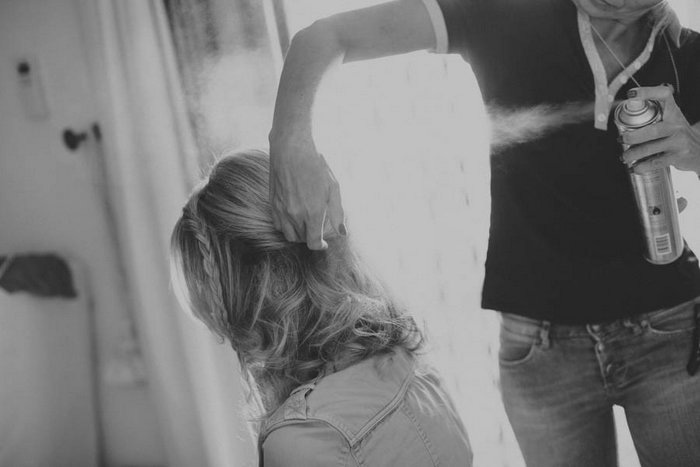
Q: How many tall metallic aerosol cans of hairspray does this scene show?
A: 1